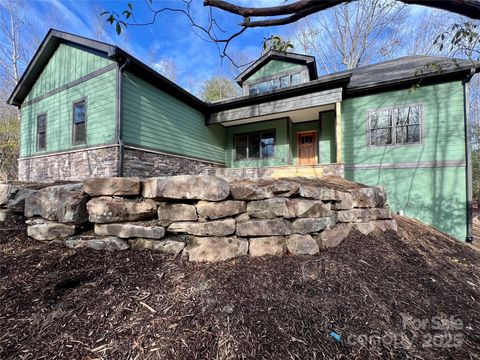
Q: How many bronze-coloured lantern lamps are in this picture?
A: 0